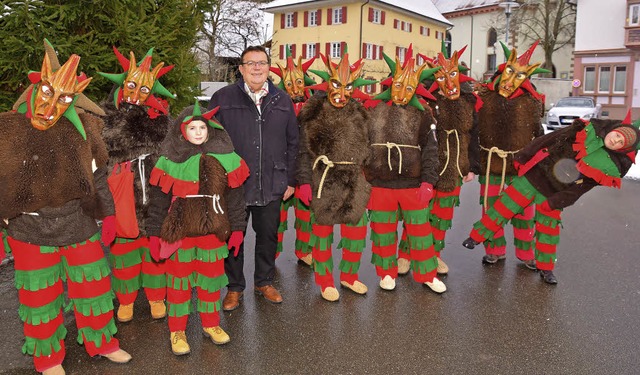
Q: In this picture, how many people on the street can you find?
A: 10